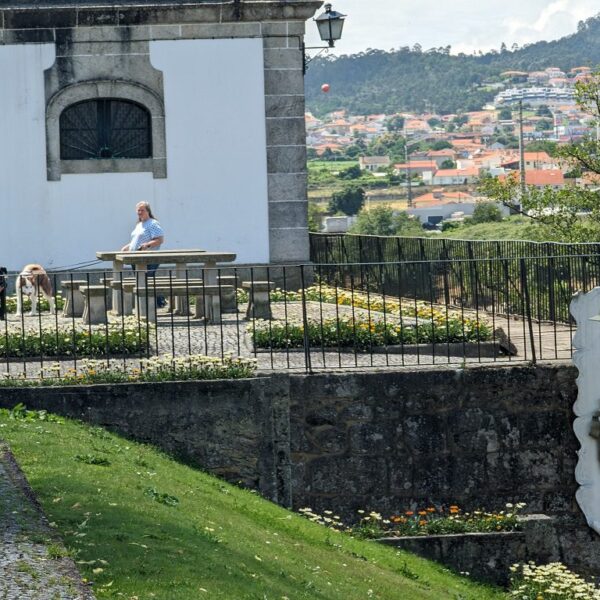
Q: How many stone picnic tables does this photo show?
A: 2